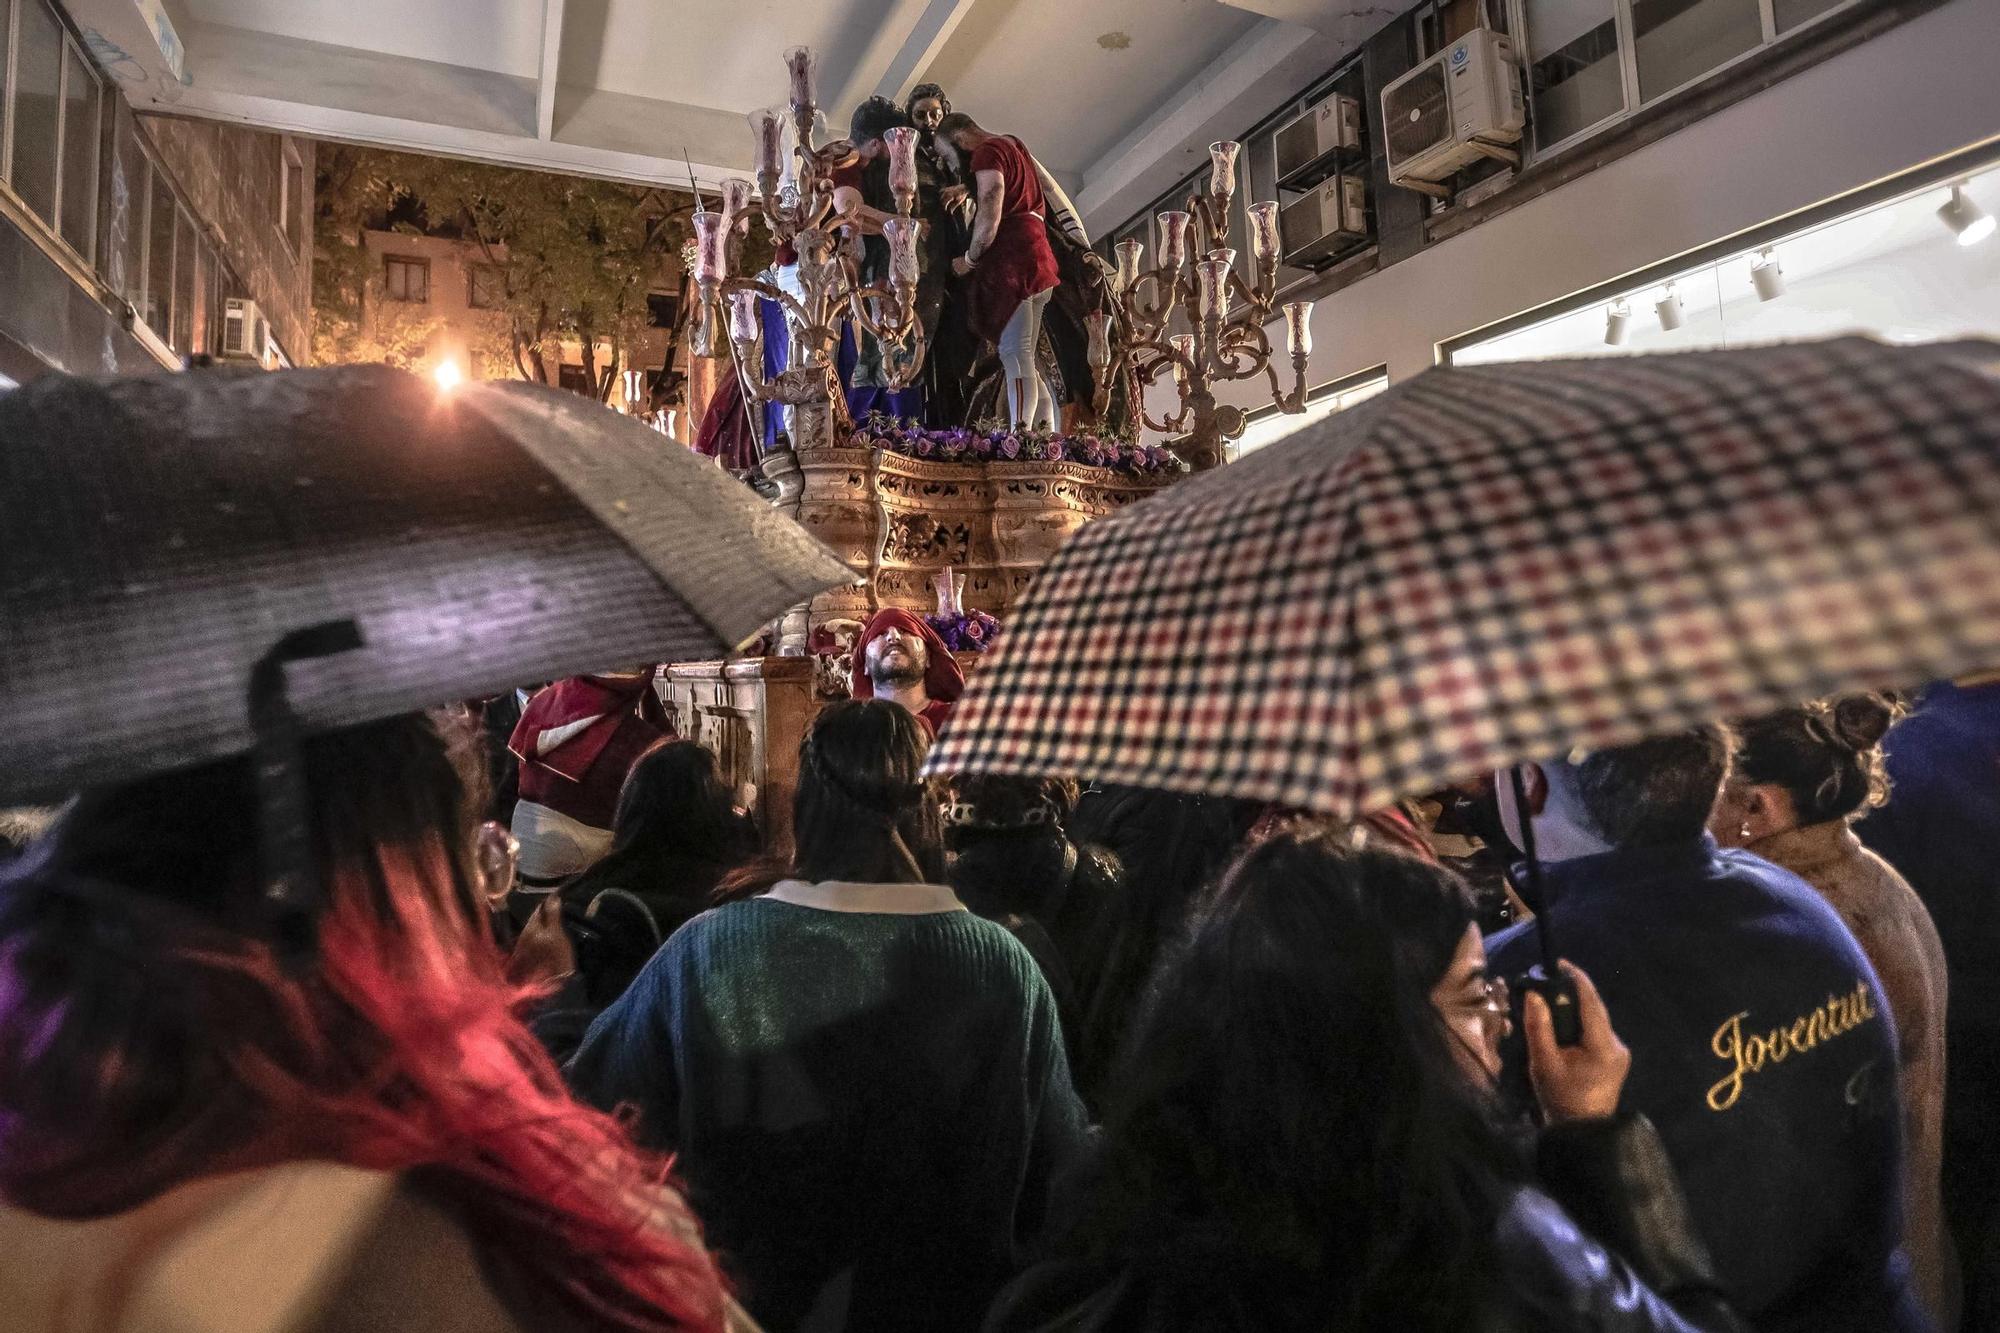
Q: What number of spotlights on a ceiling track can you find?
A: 4